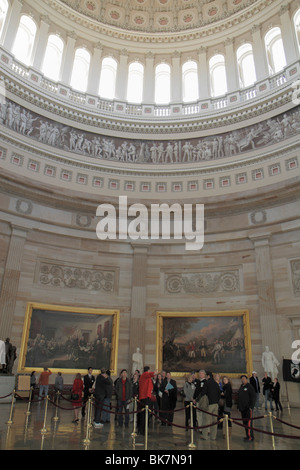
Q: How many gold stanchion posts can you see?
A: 11